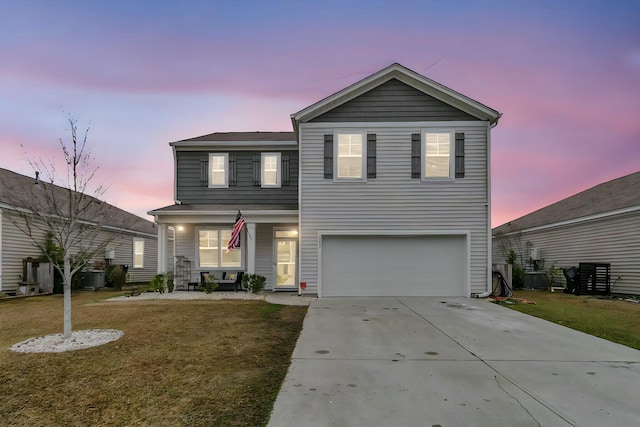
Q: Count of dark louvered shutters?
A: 8